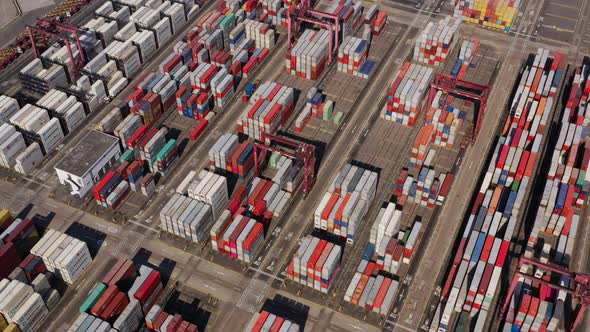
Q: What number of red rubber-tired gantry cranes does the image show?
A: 5